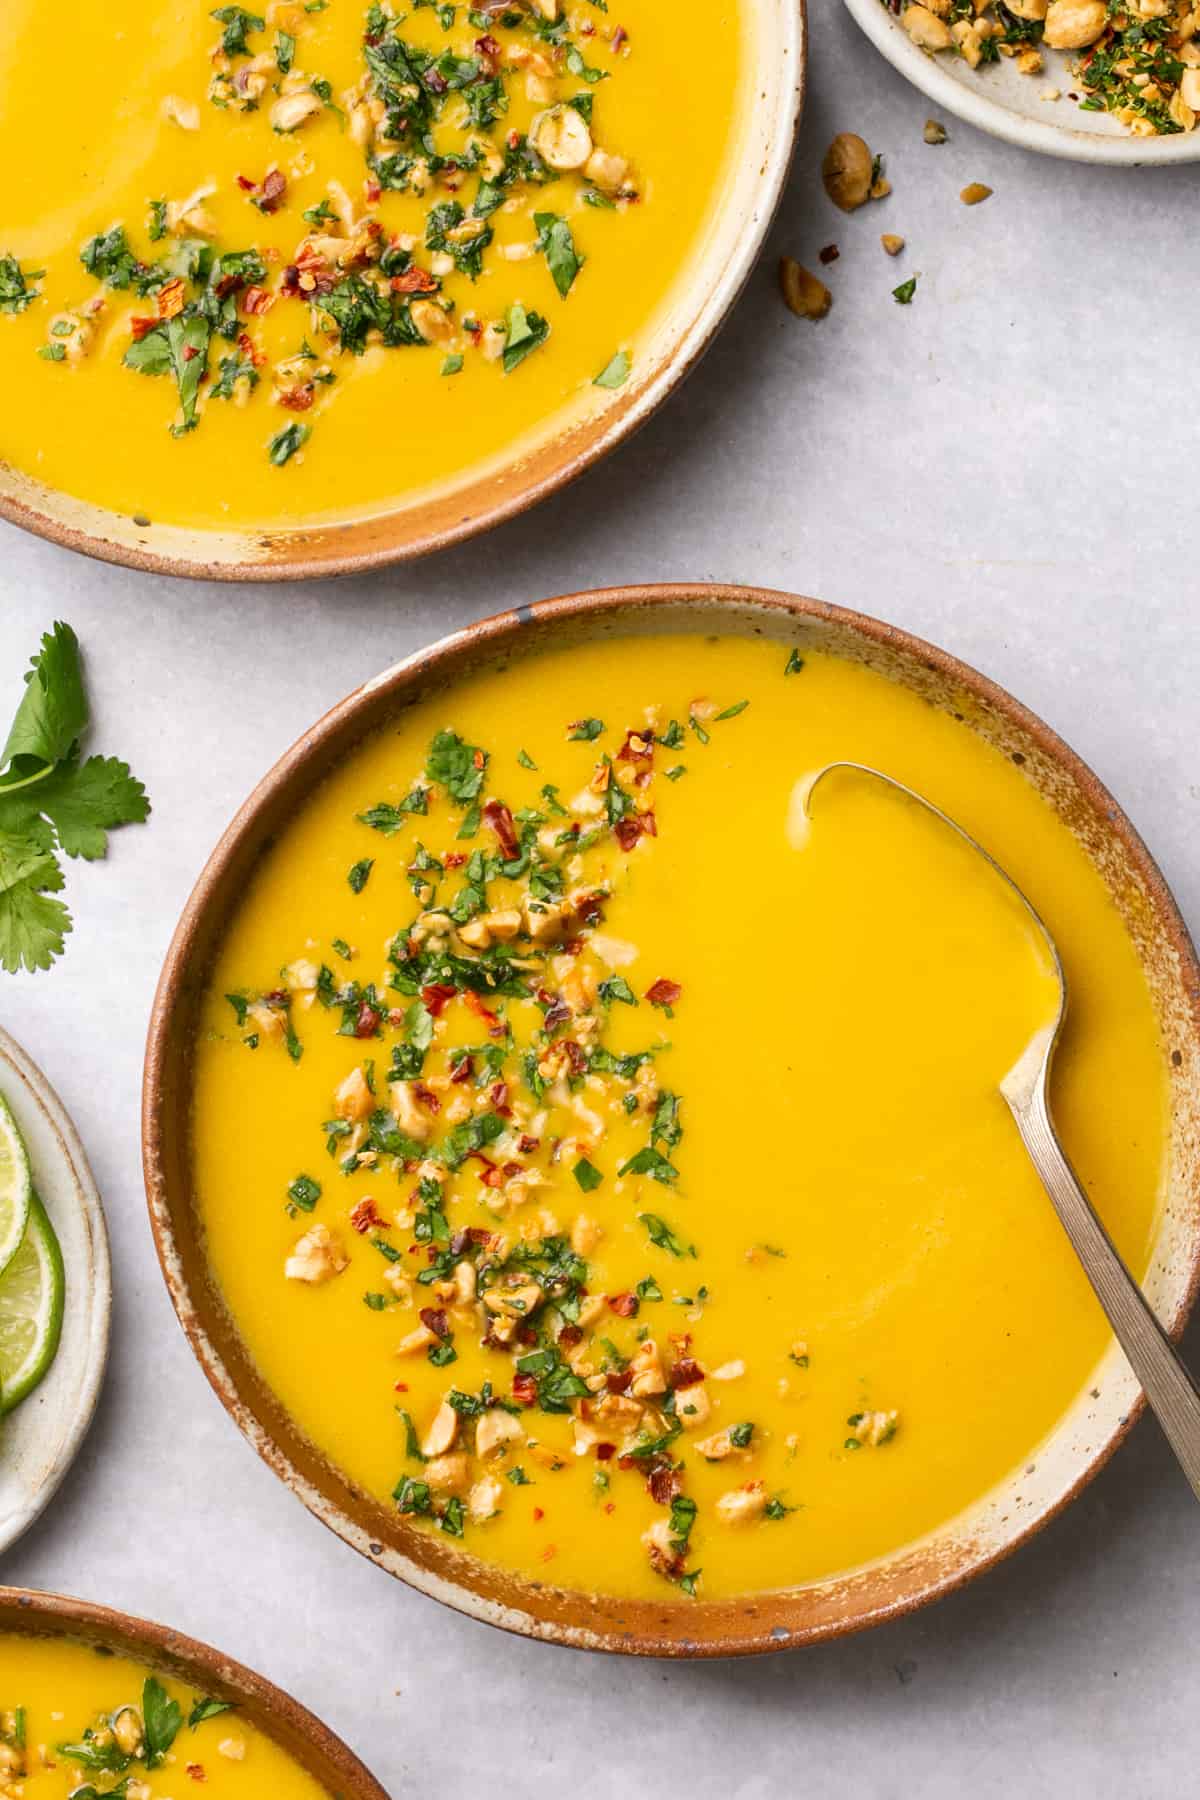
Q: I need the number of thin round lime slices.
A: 2